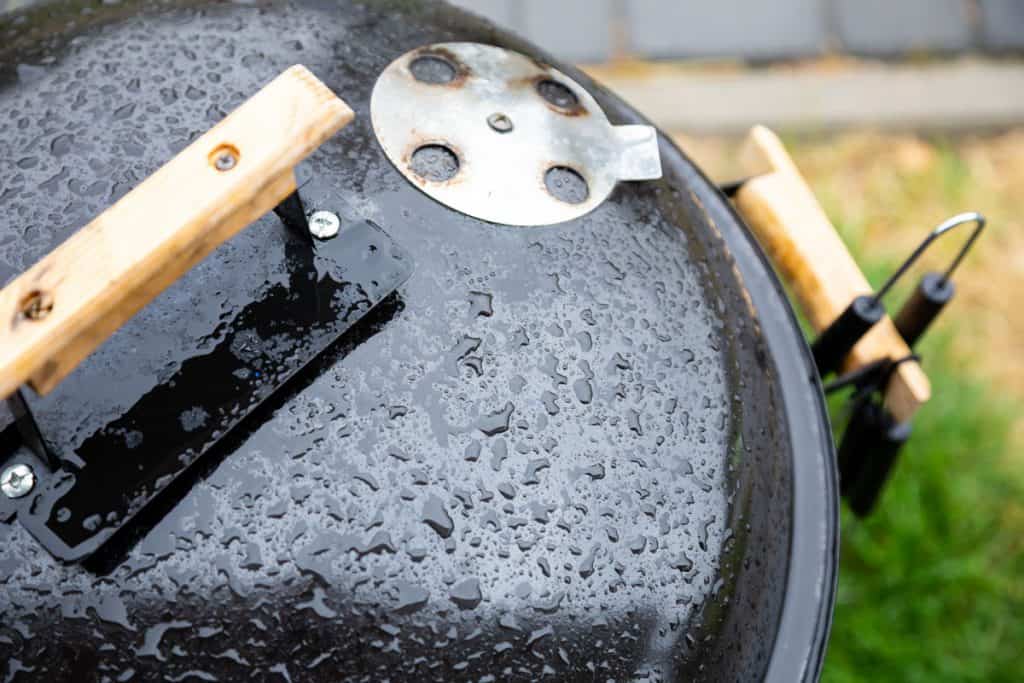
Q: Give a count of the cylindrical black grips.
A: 4